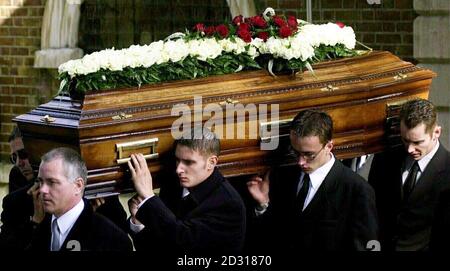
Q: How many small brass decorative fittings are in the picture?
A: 5